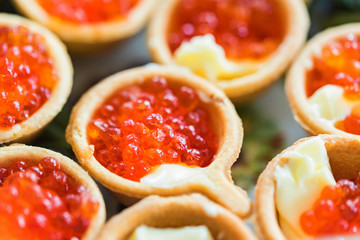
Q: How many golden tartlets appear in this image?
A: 8